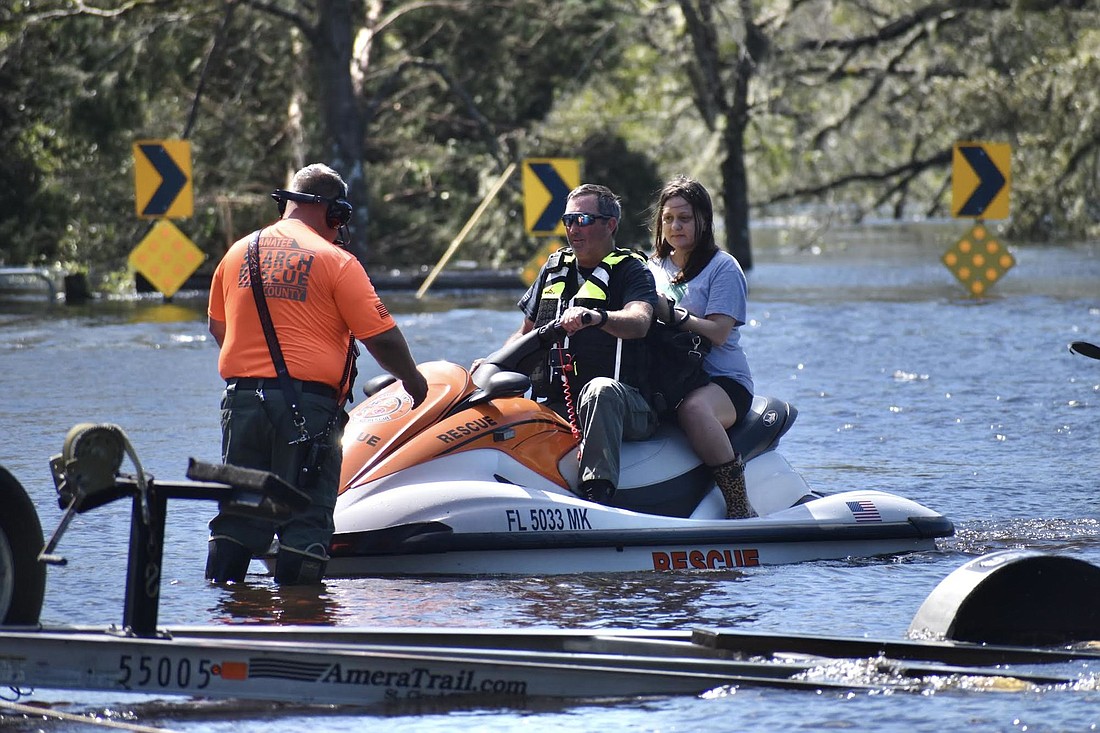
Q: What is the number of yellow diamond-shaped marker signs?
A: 3